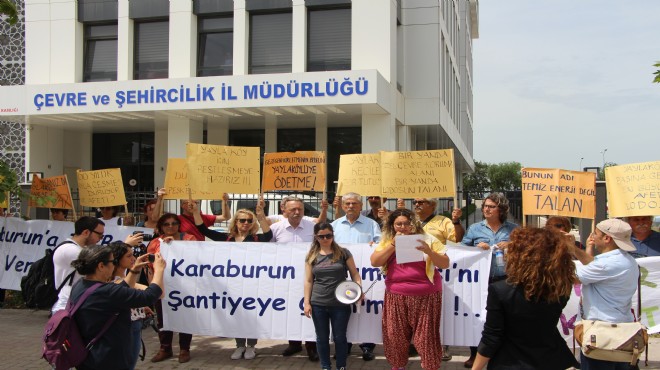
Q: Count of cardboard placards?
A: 9